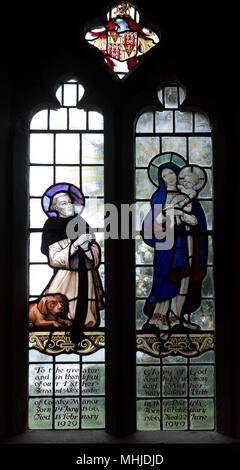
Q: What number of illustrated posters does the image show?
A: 0